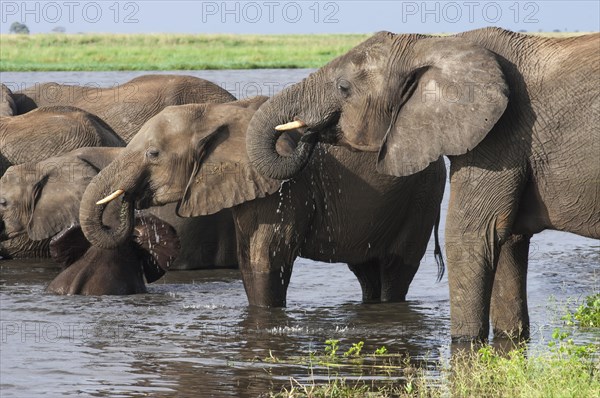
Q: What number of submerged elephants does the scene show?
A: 1